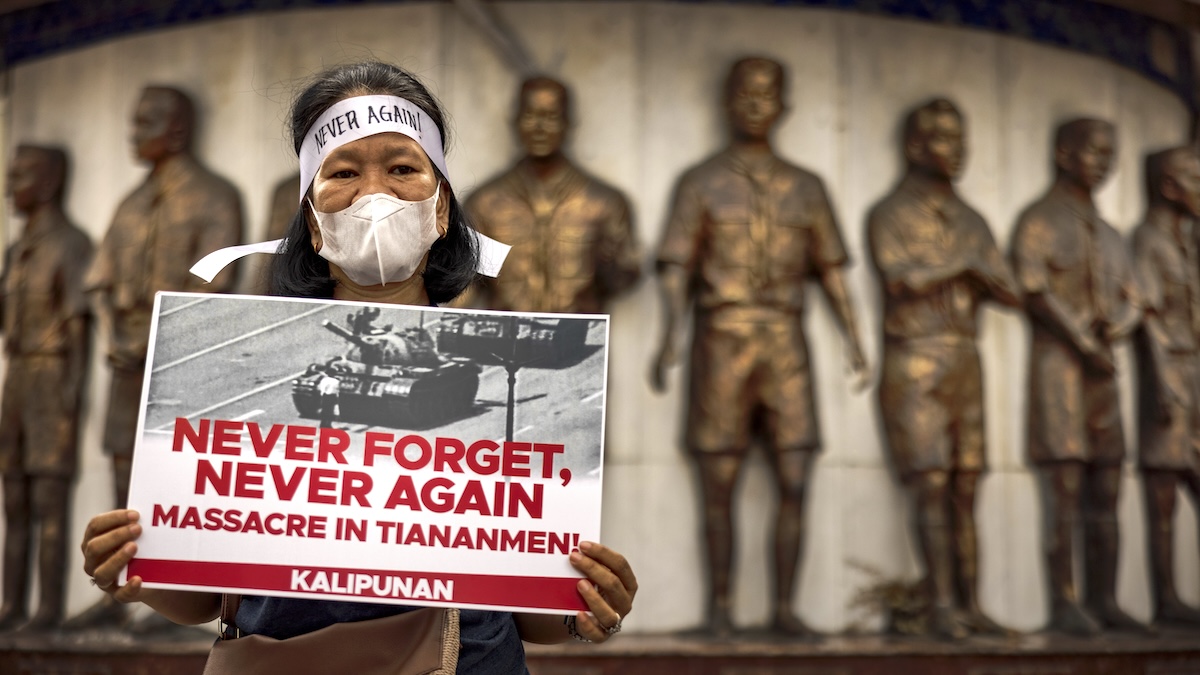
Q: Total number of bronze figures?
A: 8